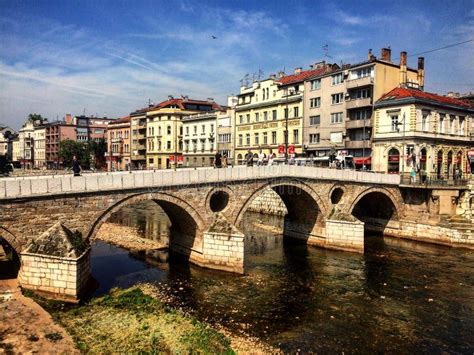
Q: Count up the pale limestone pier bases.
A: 3